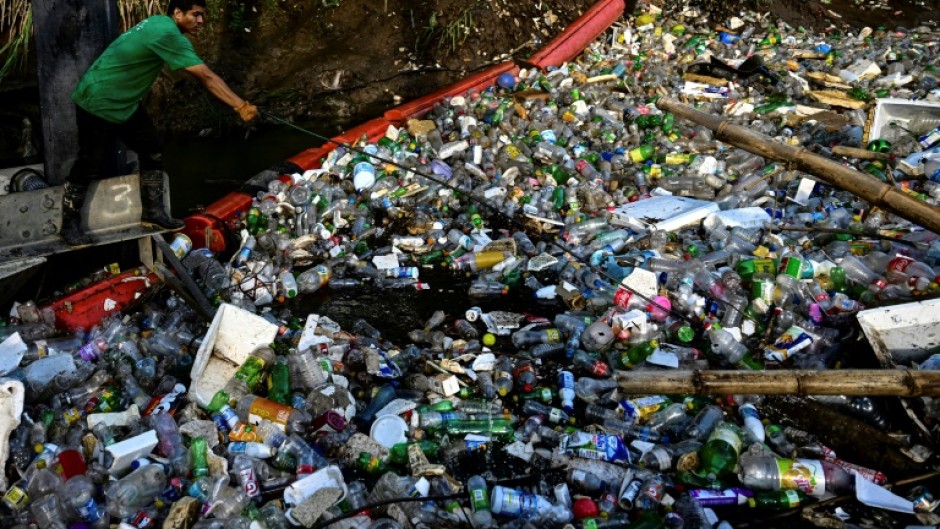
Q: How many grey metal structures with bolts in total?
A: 1